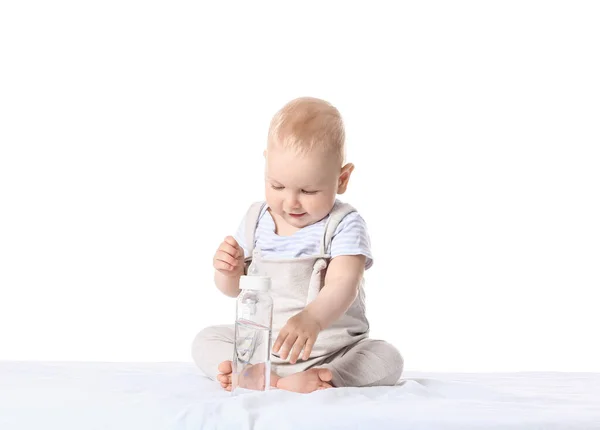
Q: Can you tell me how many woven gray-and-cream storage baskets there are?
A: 0